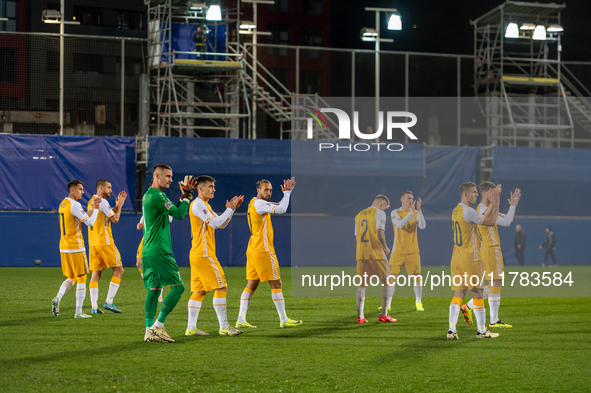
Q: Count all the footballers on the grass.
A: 10